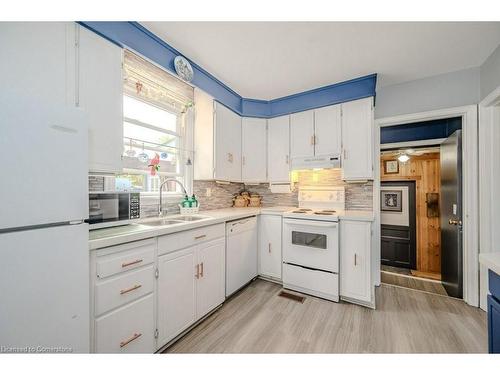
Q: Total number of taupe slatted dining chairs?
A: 0